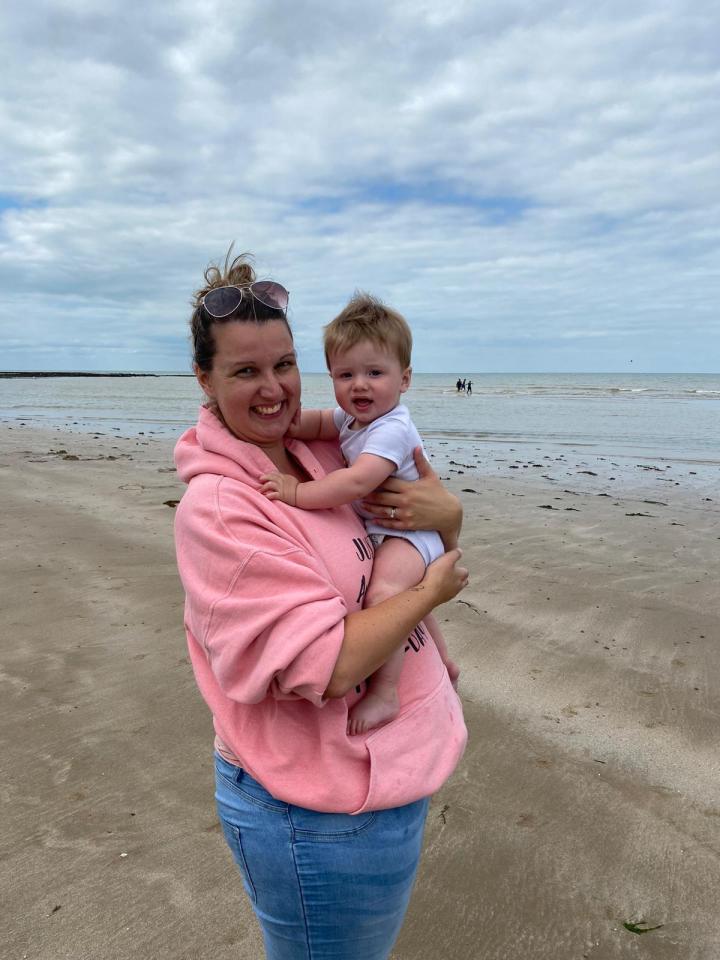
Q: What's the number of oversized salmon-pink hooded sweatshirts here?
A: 1